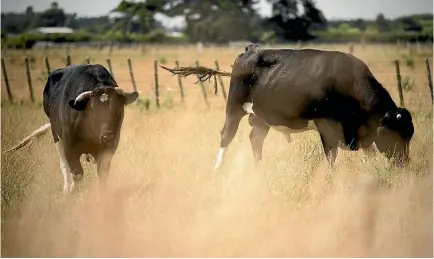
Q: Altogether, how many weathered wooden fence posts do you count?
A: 13